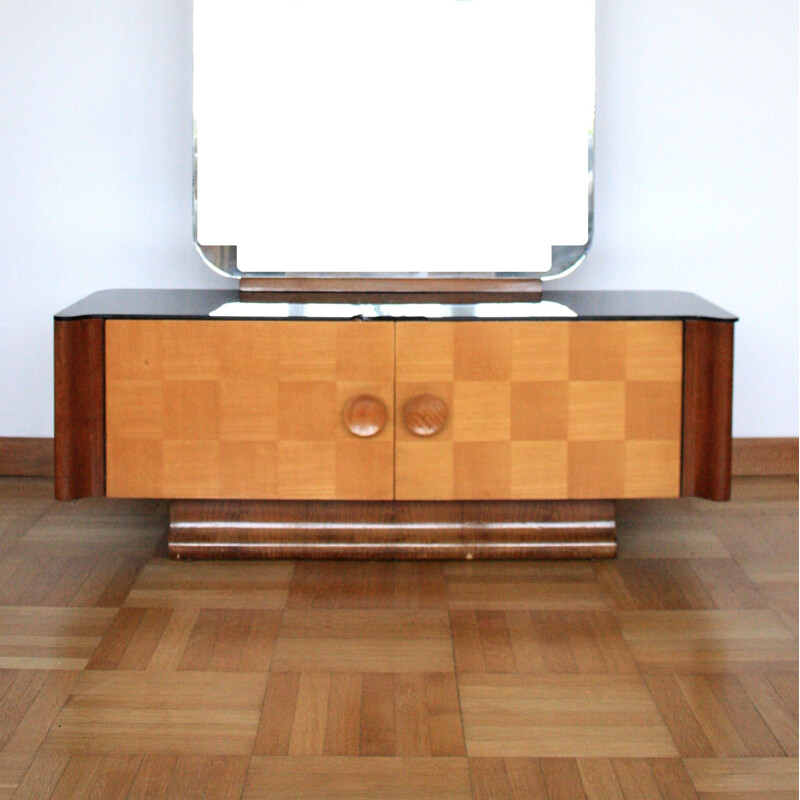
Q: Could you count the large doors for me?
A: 2